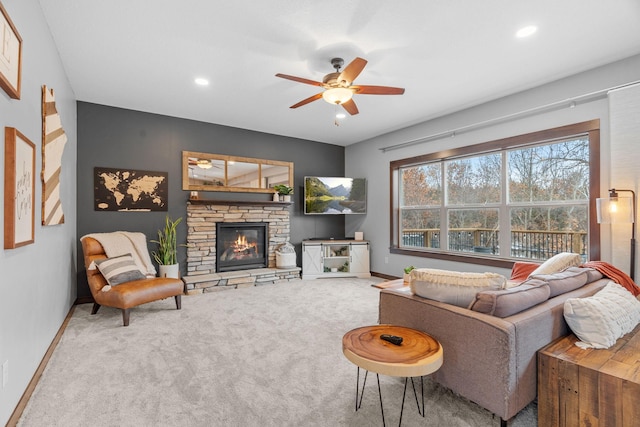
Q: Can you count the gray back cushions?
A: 3